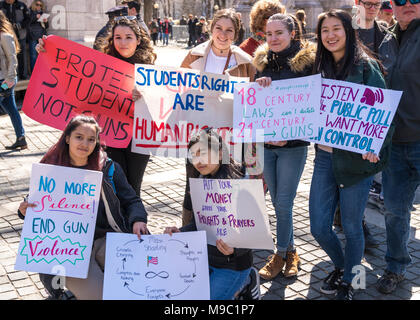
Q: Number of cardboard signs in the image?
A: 7